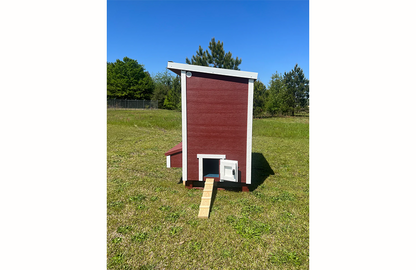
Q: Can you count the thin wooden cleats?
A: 4